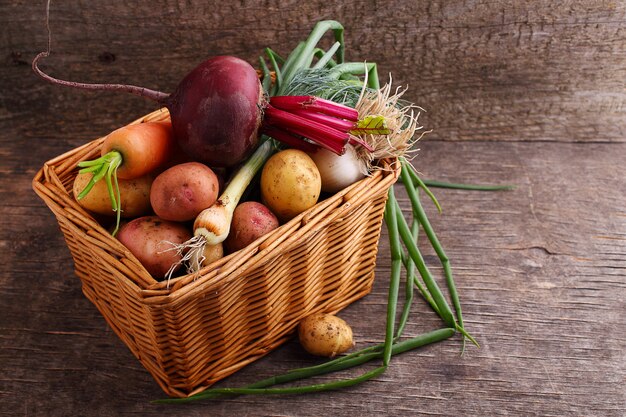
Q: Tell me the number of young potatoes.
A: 7